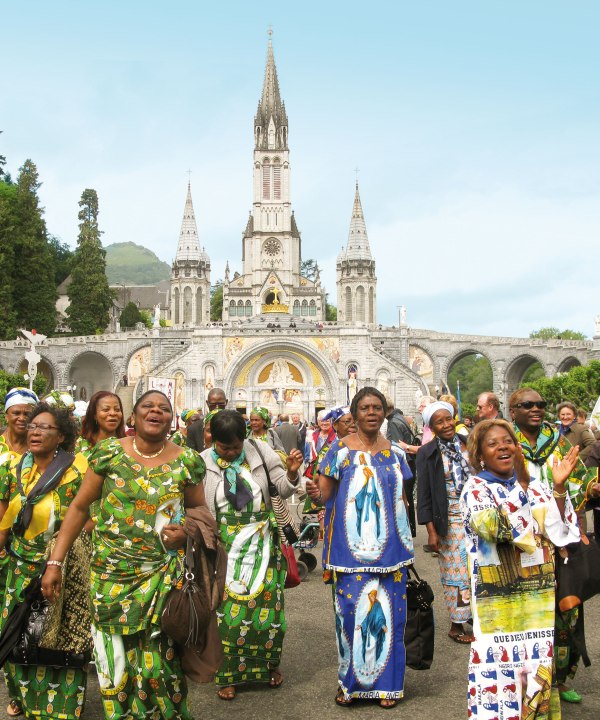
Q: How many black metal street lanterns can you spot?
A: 0